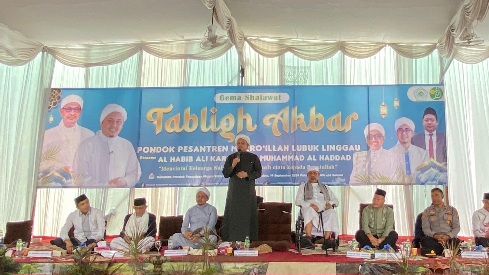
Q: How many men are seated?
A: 7